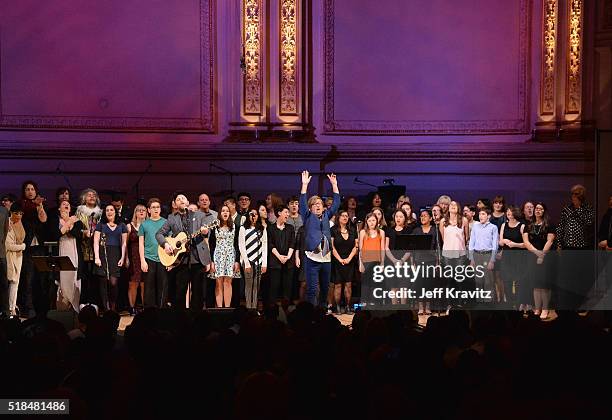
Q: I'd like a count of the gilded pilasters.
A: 4